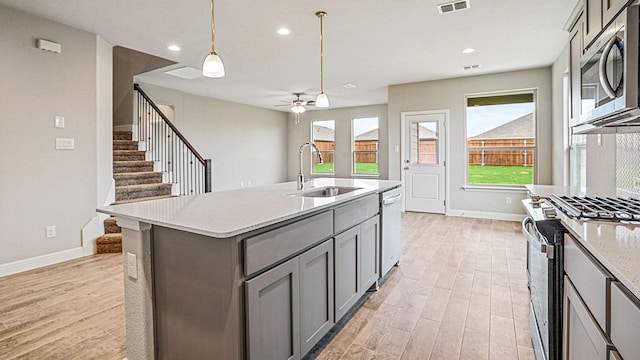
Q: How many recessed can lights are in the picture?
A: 3